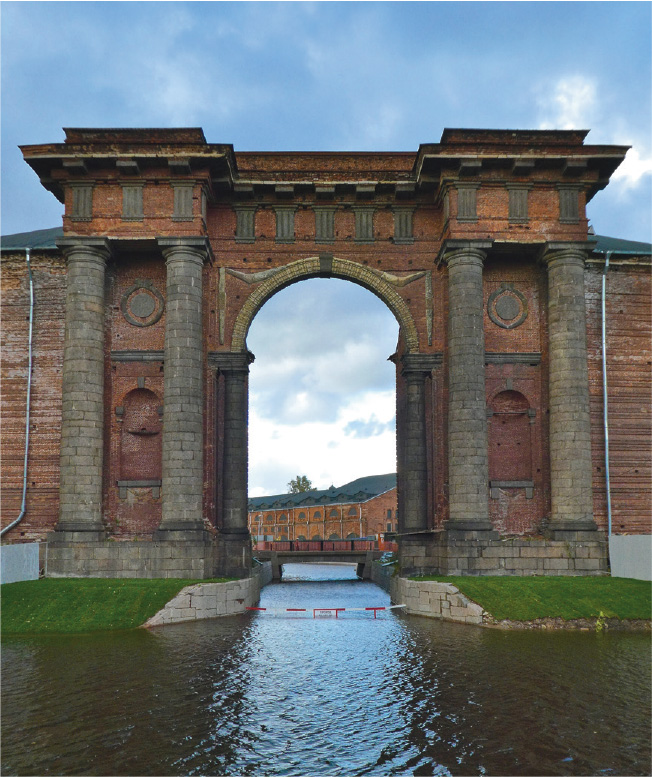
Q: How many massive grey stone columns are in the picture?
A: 4